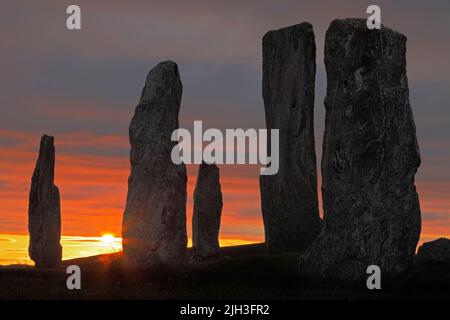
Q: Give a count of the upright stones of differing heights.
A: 5